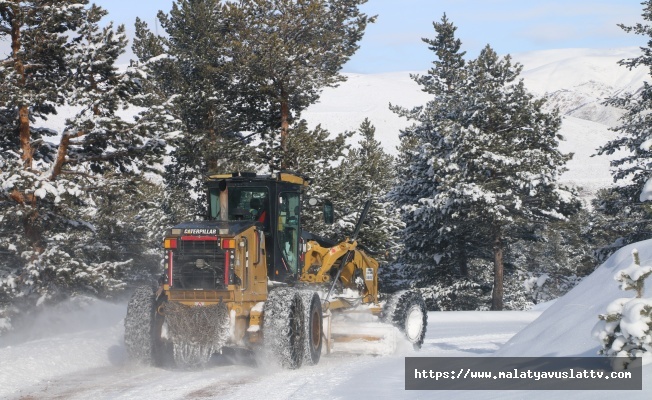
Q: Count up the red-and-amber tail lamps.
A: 2